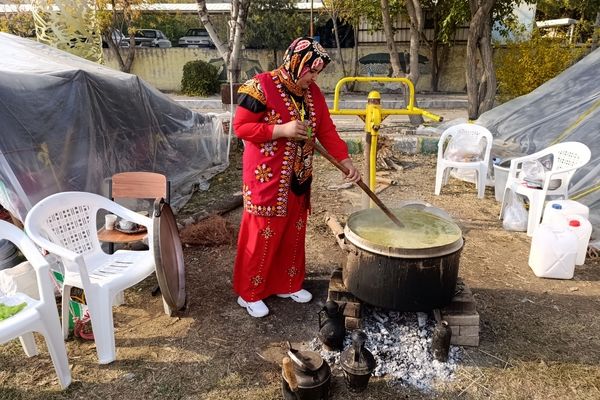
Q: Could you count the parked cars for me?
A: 3